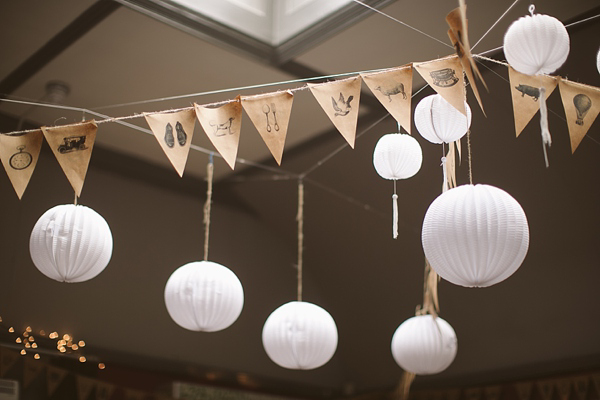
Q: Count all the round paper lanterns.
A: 8